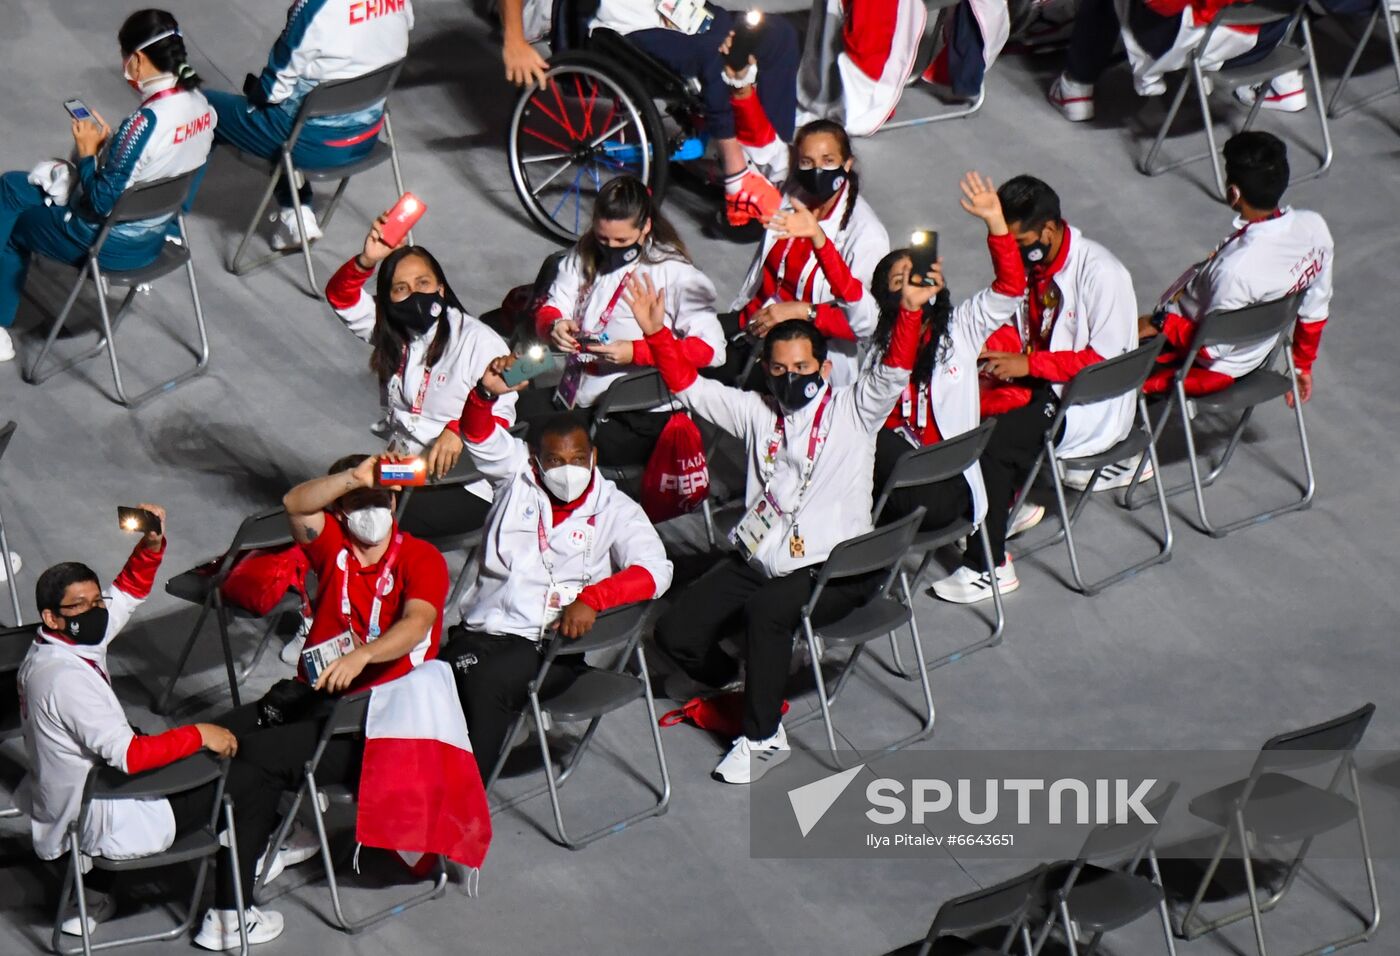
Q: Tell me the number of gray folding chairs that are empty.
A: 3